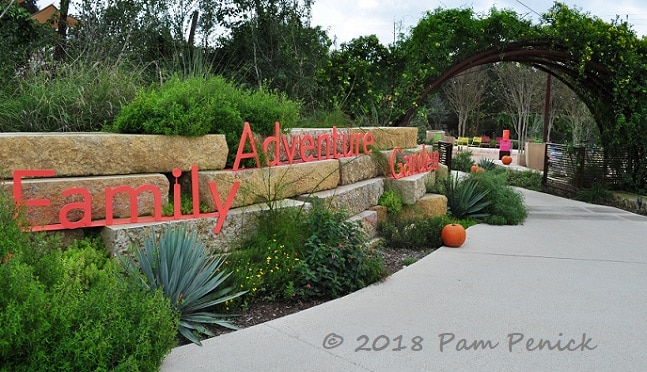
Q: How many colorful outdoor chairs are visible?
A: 4